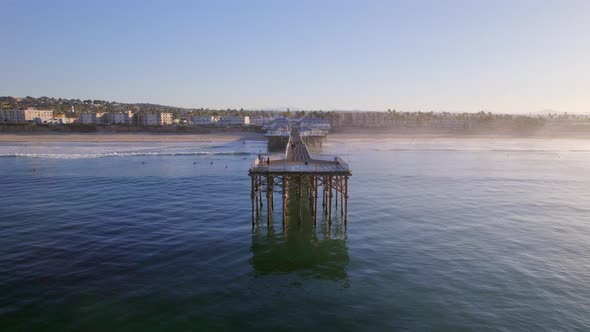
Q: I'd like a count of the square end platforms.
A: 1